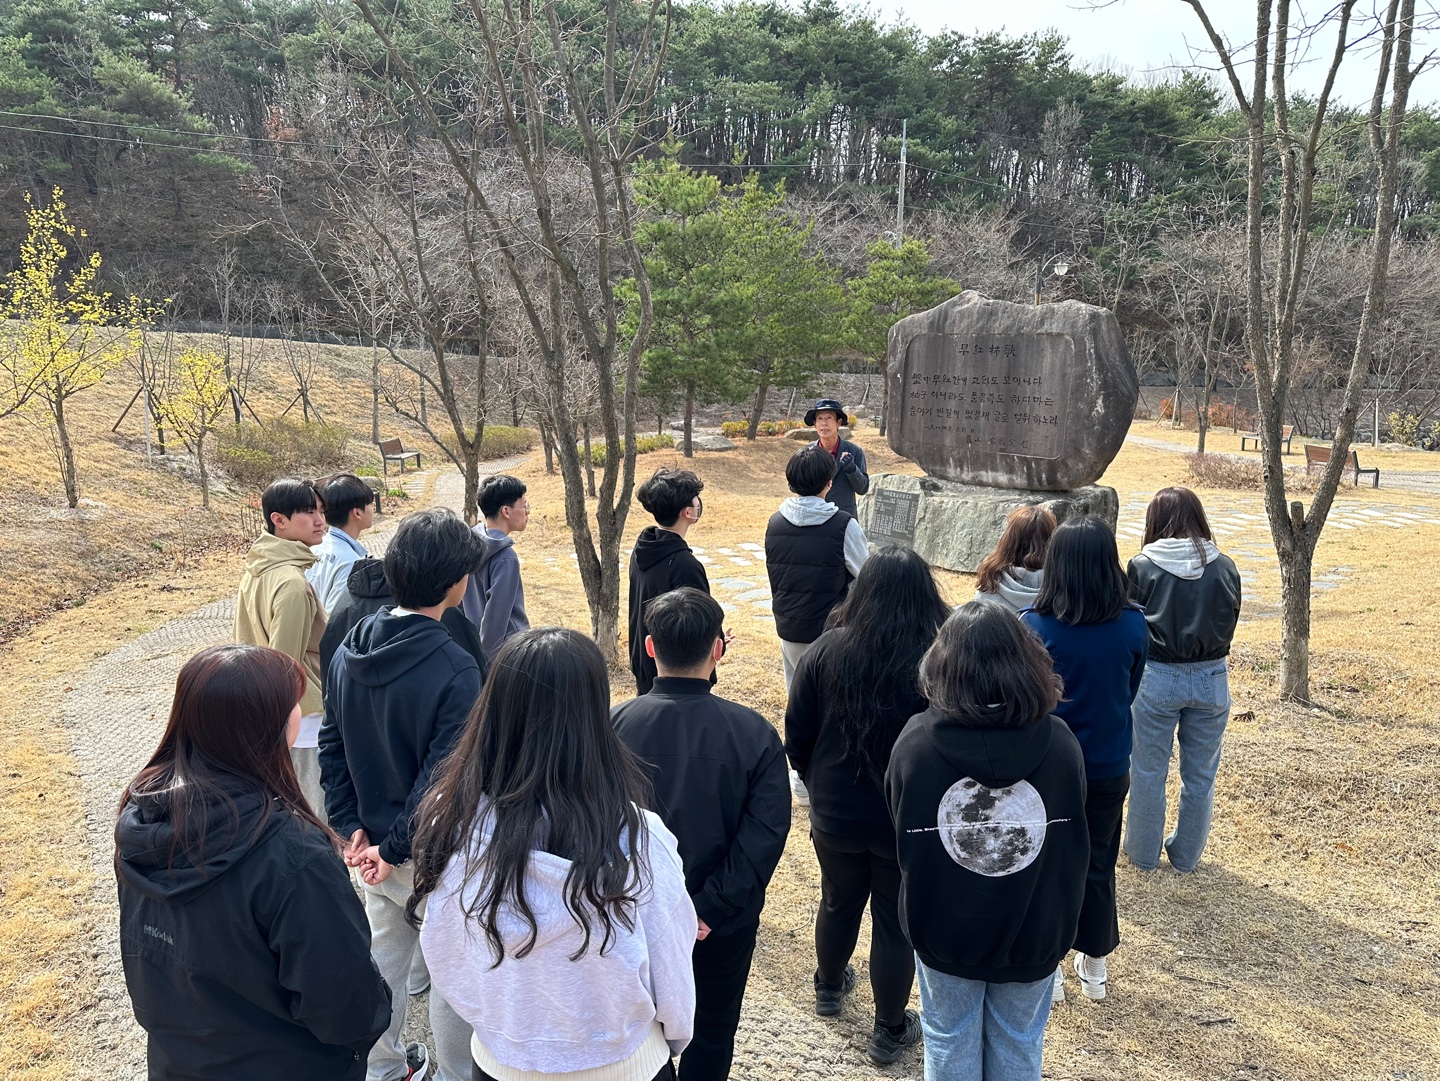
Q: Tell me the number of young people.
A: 15